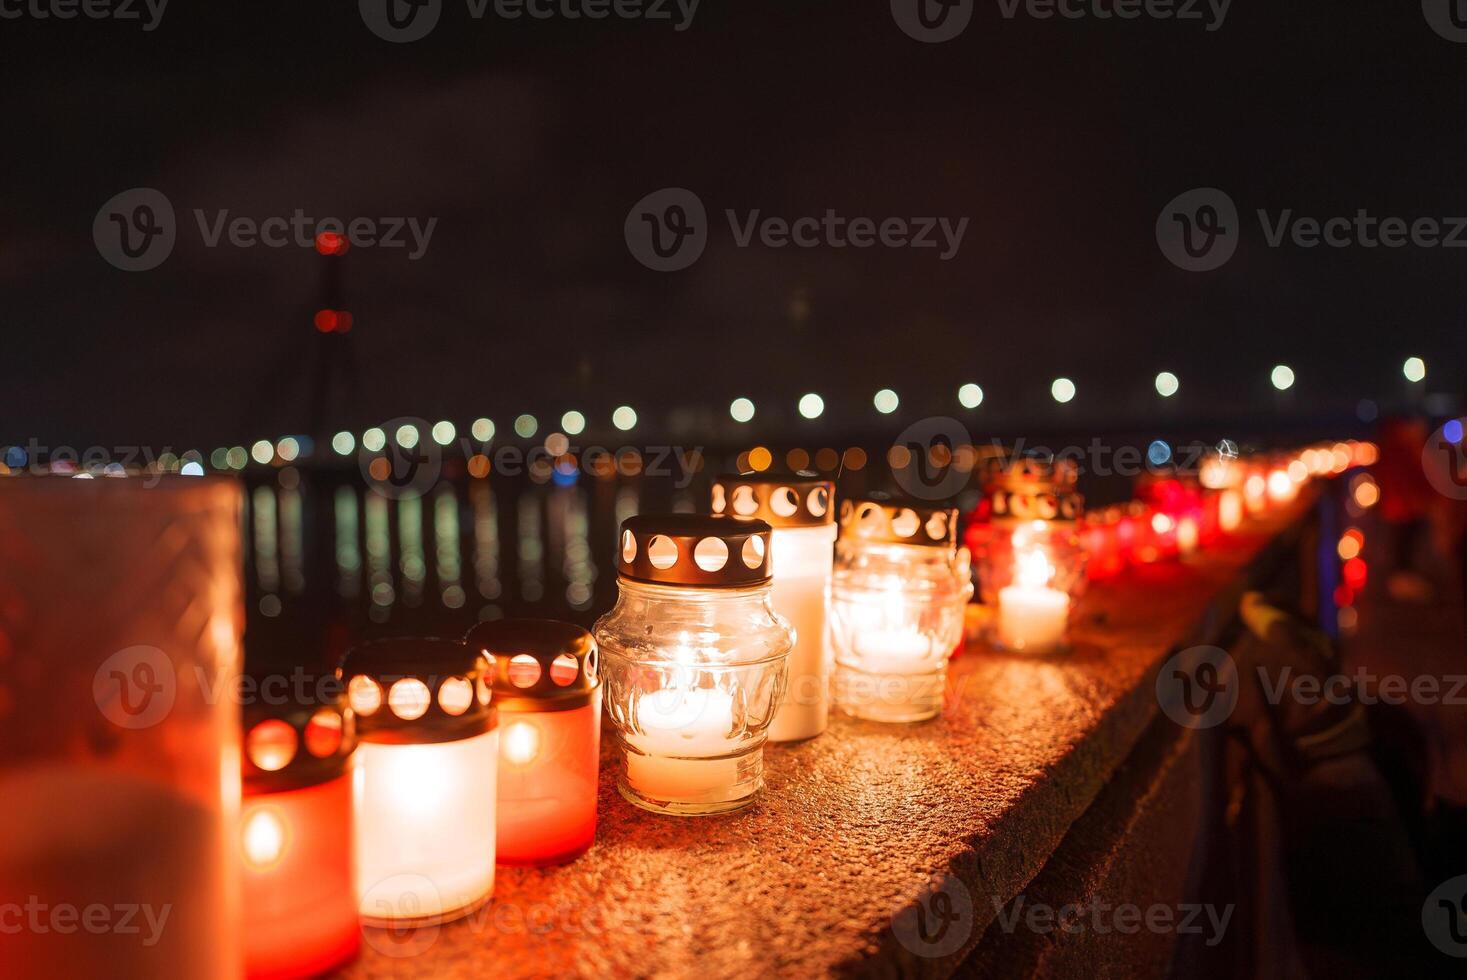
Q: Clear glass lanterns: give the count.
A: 3